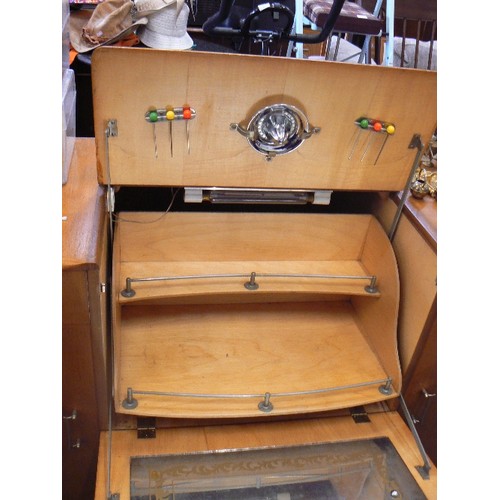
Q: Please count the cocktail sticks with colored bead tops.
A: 6